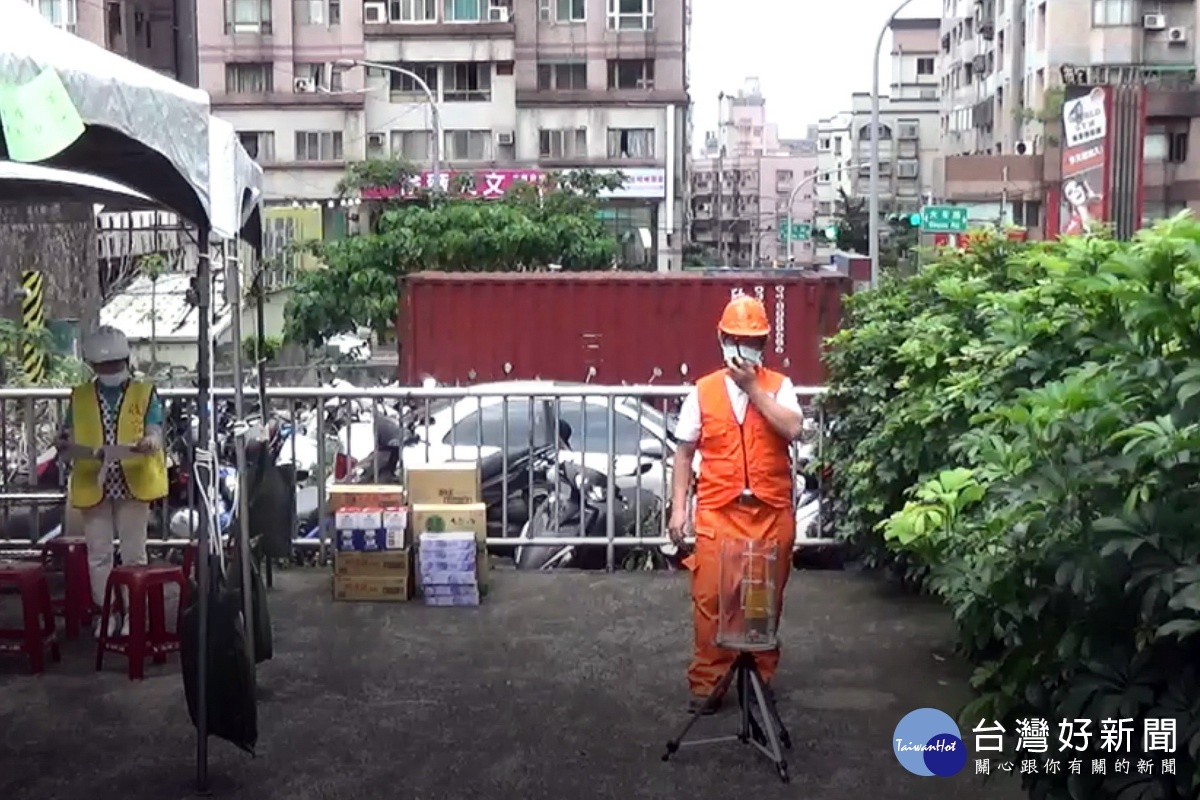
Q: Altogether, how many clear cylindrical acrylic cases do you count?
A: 1